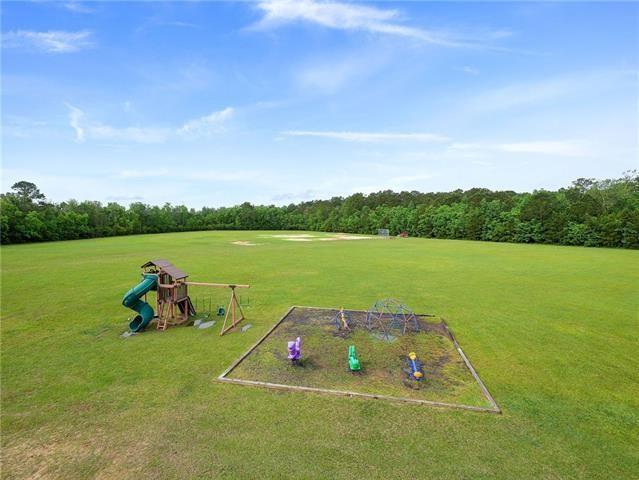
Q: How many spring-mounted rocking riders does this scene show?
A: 3